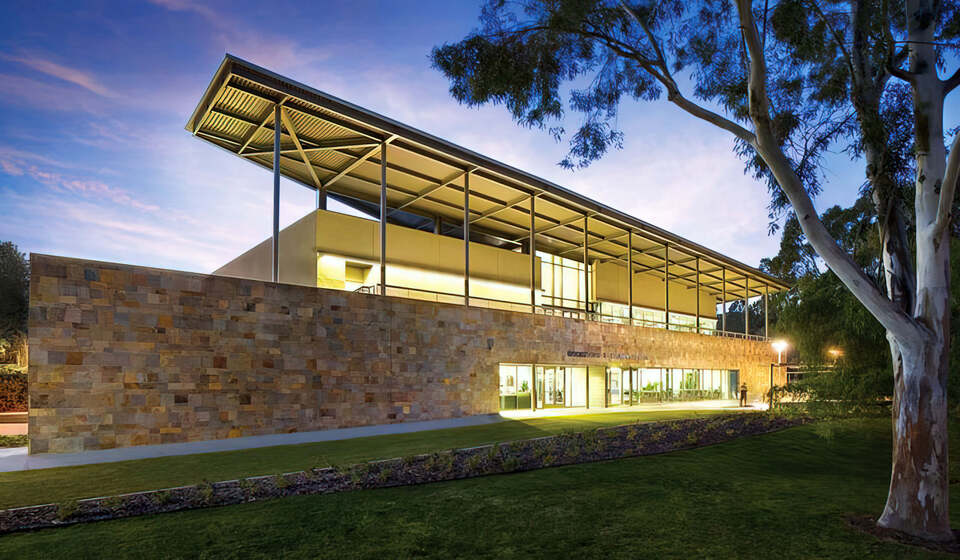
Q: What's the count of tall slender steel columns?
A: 11